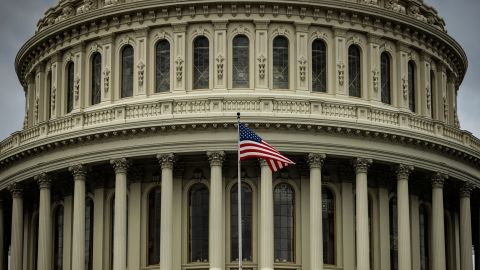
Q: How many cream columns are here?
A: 12